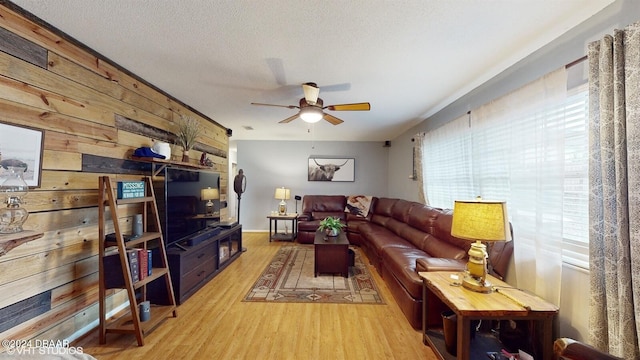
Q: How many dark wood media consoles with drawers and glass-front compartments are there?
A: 1